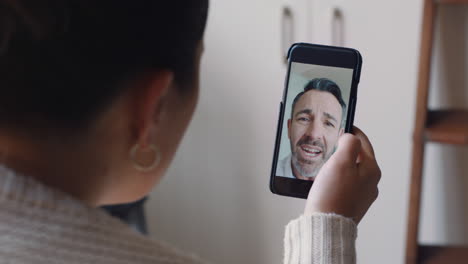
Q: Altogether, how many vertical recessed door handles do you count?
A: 2